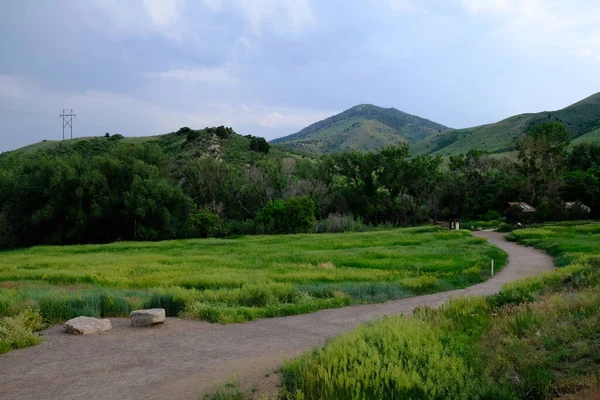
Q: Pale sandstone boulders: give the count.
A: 2